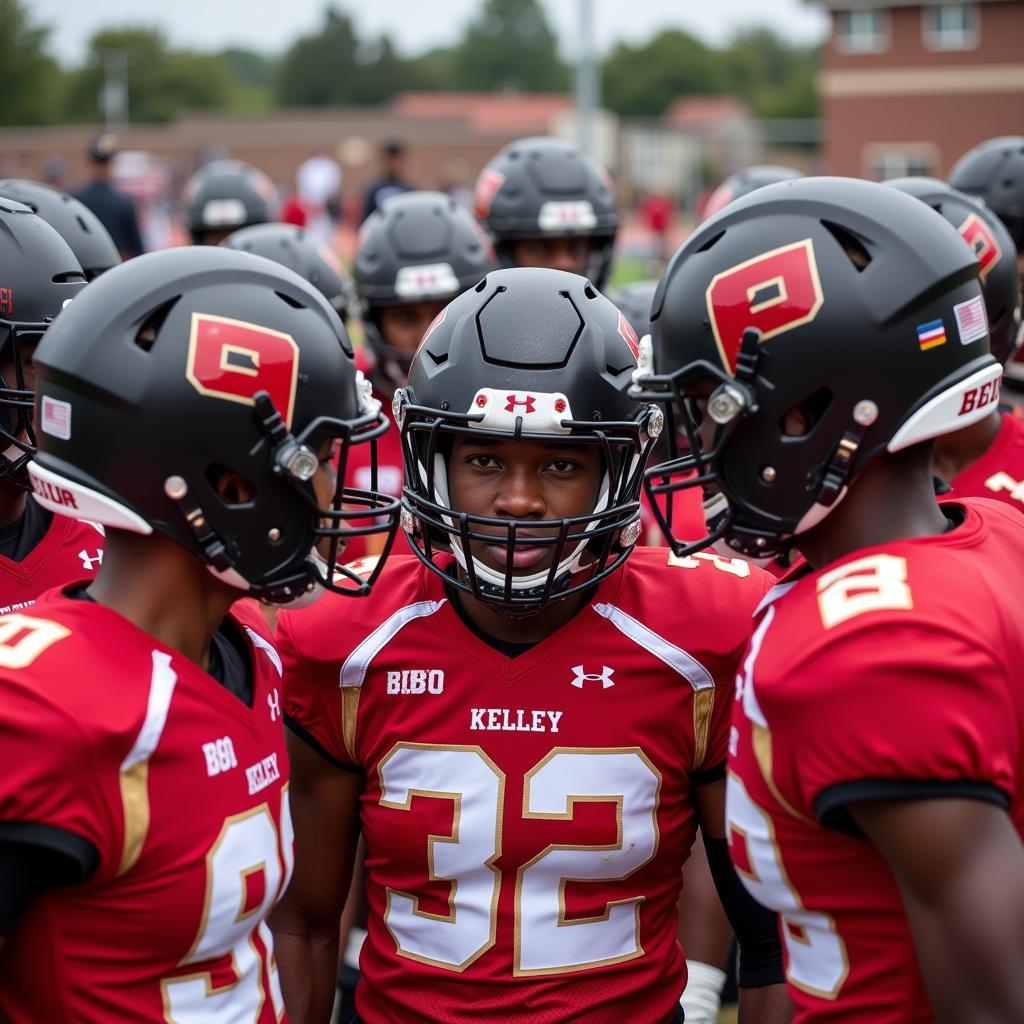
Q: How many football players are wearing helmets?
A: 13